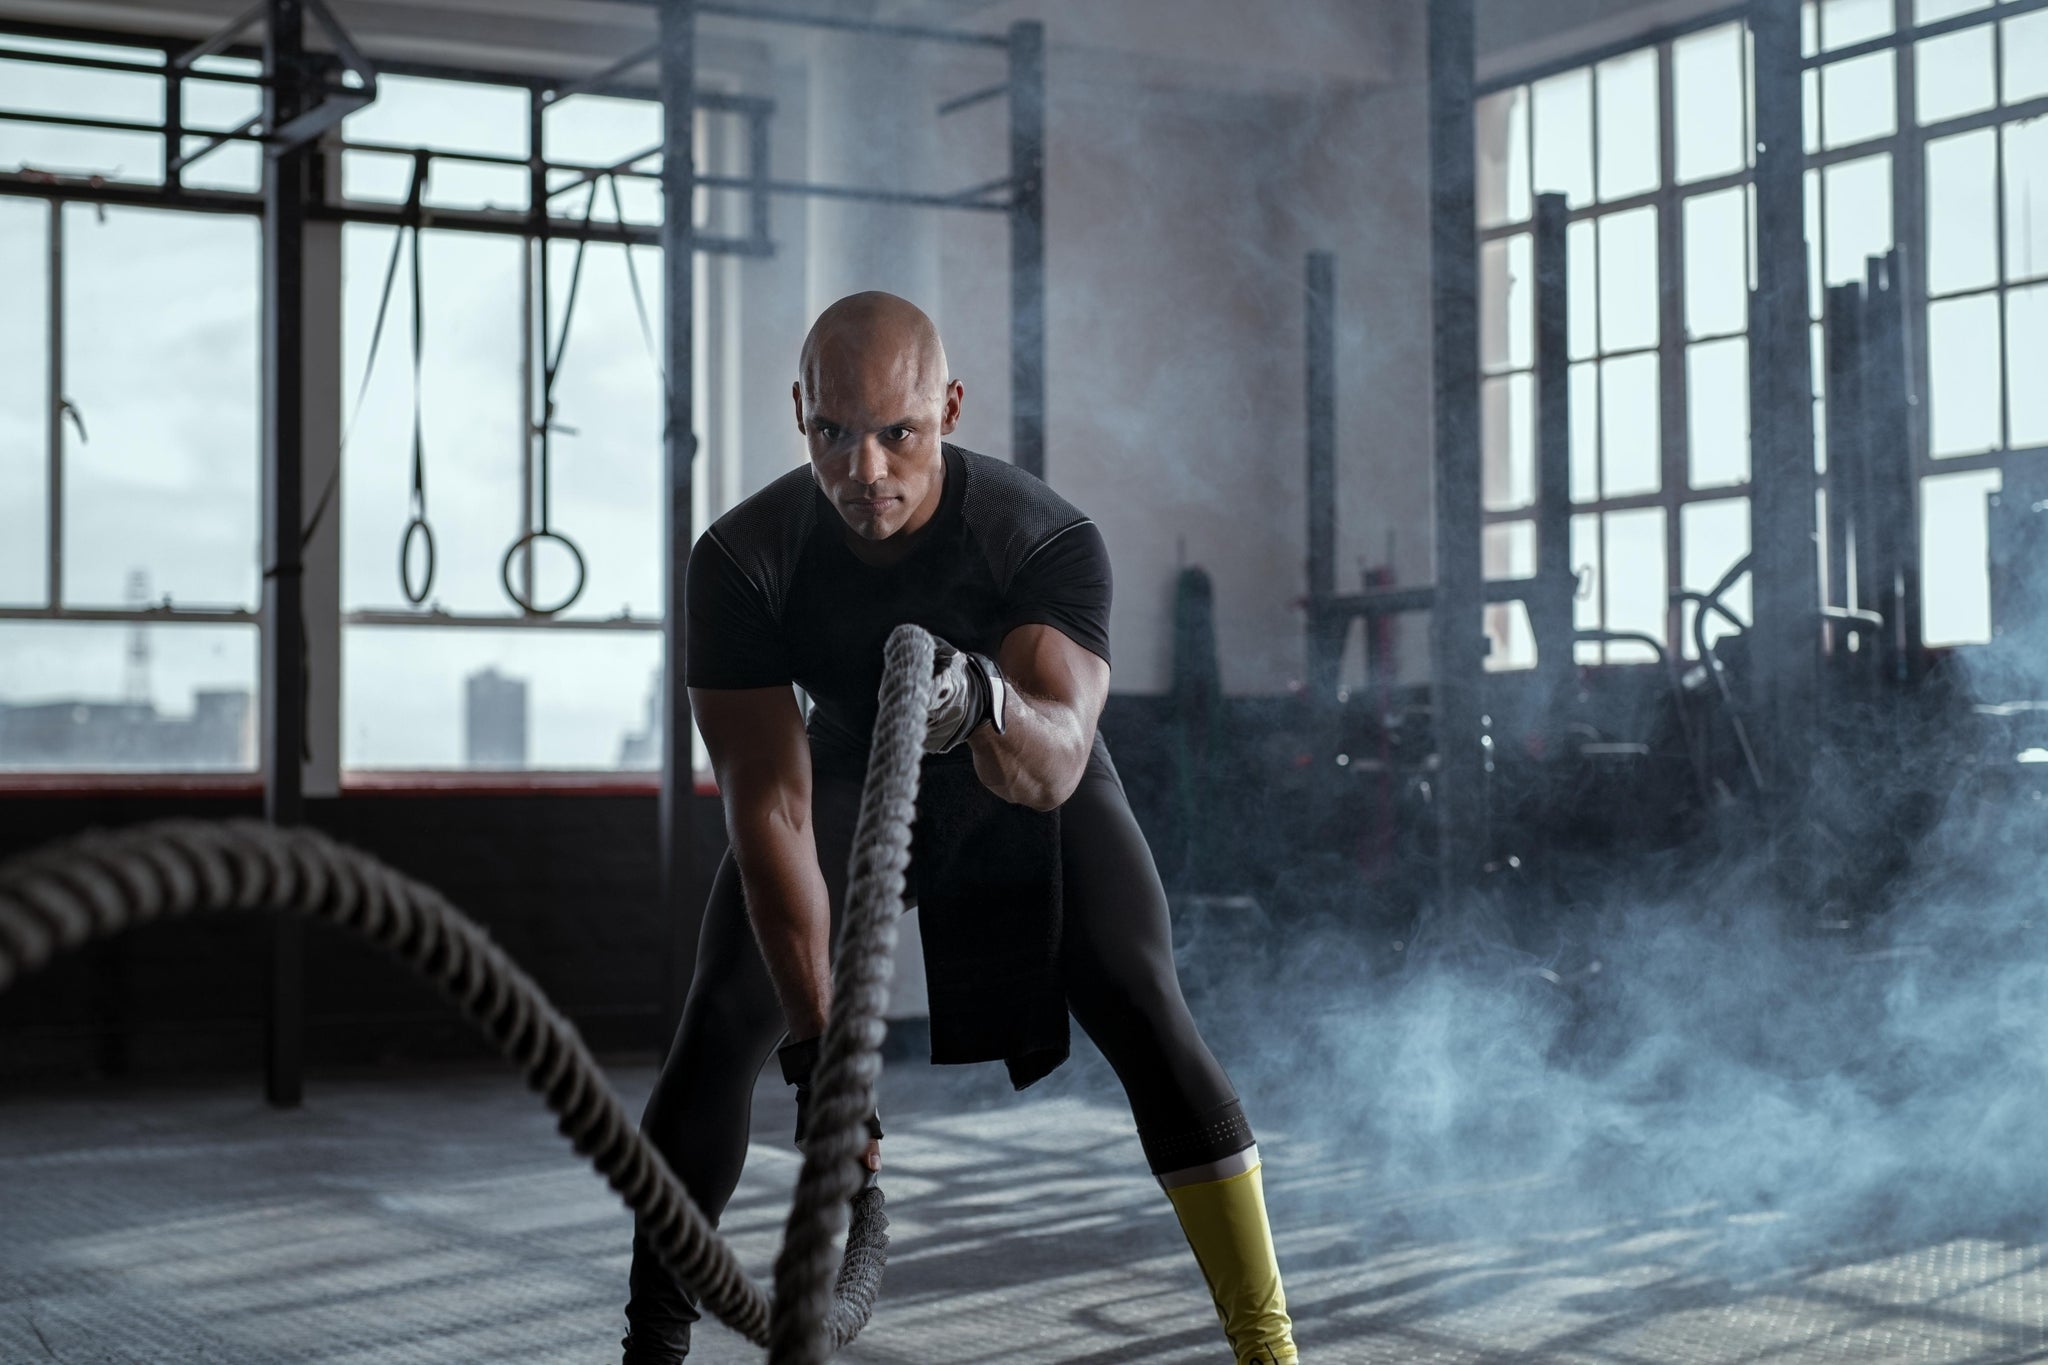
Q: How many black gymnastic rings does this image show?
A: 2